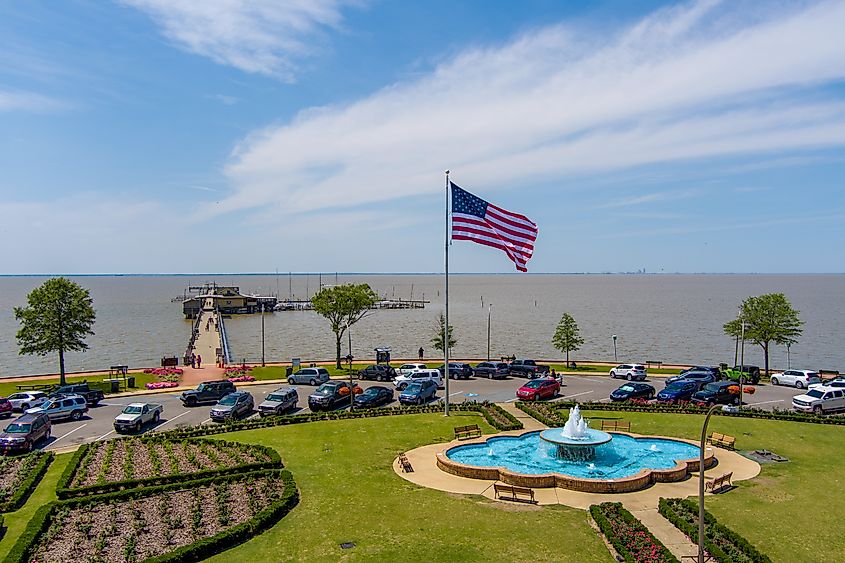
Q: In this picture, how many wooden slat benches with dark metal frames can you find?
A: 6